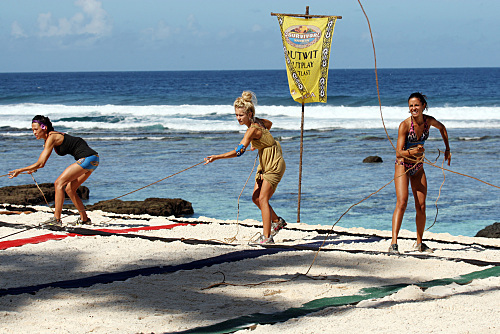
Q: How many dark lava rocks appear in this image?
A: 4